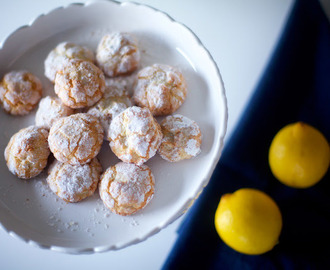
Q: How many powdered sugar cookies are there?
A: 14